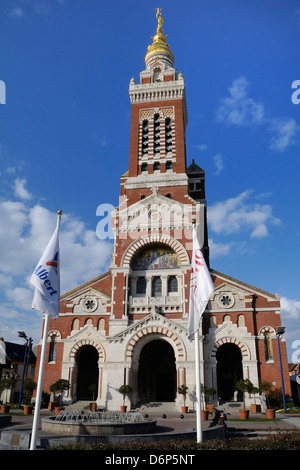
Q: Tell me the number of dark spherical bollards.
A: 3